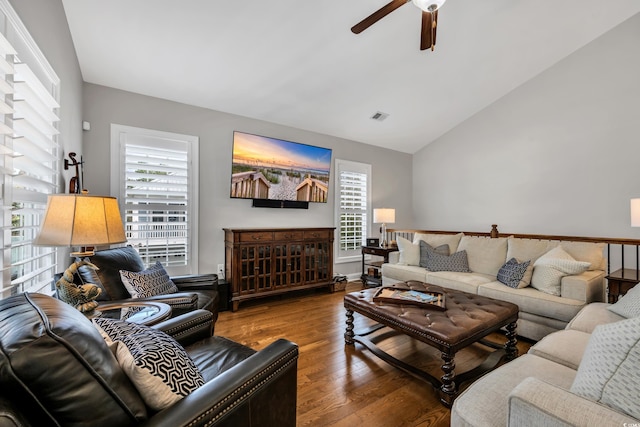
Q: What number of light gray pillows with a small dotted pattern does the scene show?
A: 2